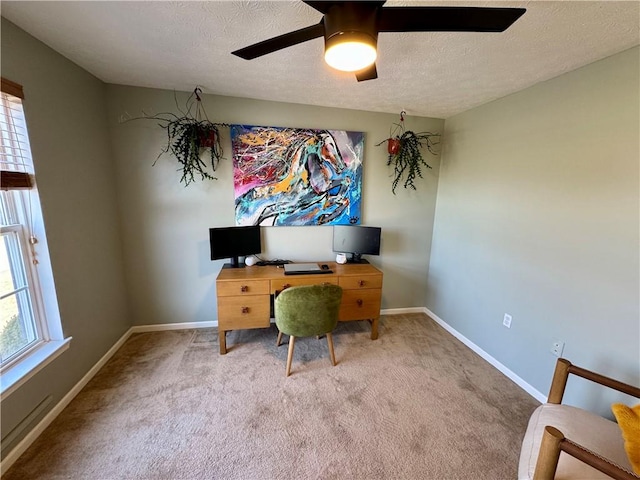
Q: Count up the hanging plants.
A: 2